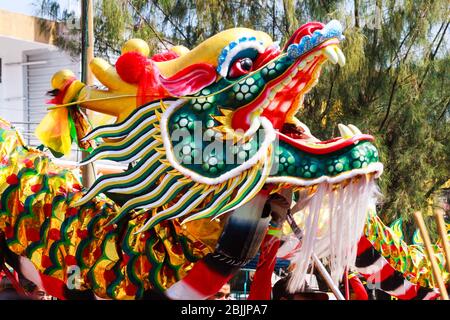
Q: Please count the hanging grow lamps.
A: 0